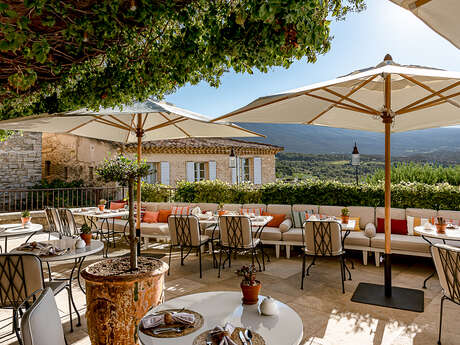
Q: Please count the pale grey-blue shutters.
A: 5